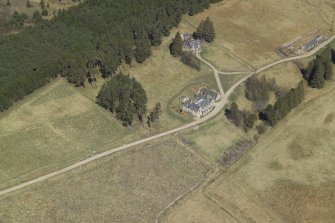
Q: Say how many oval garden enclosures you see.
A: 1